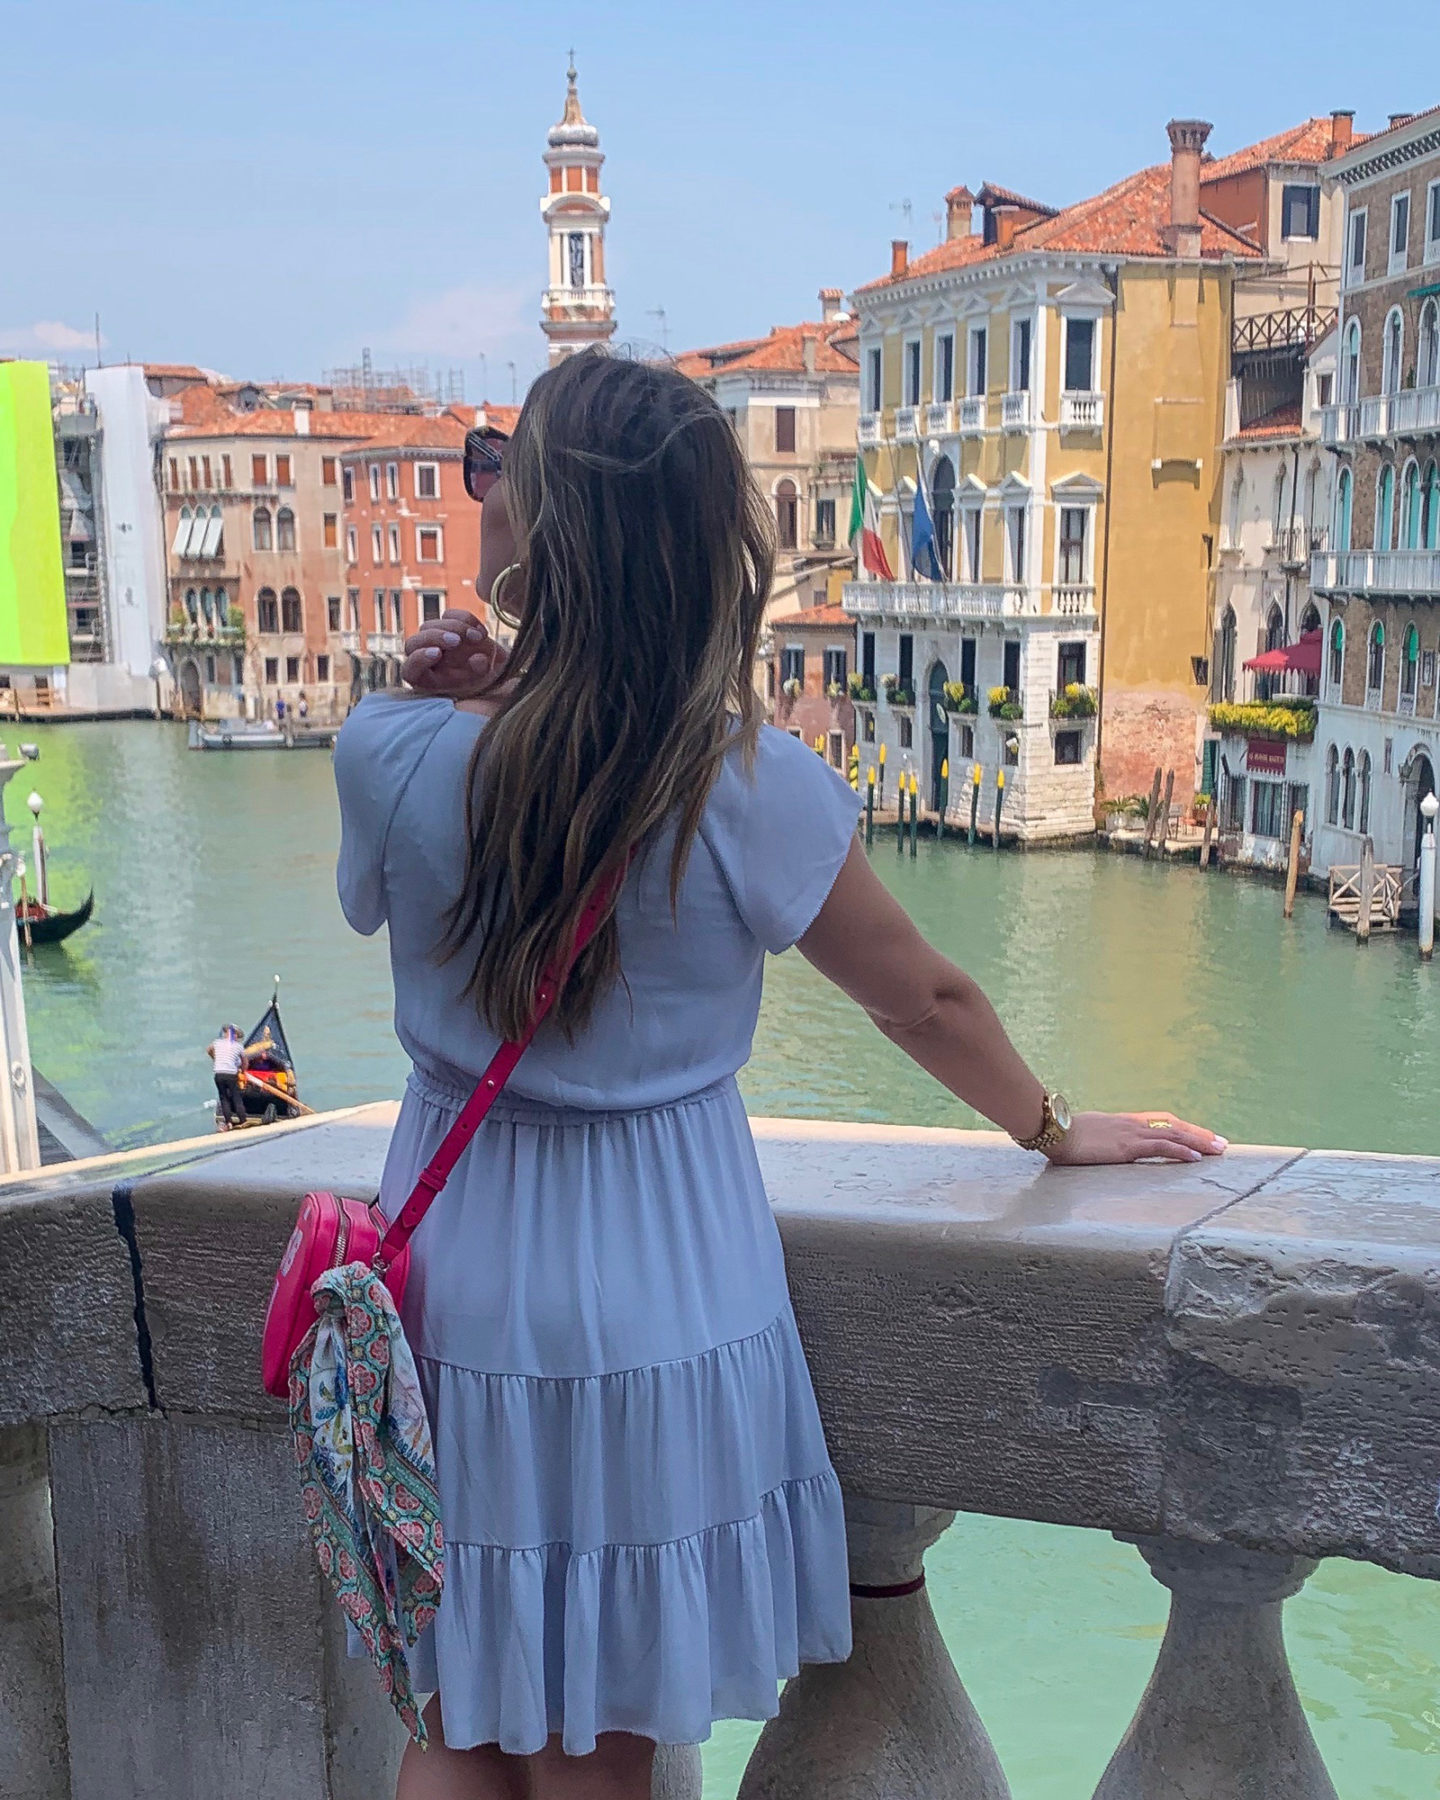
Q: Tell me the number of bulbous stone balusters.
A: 2